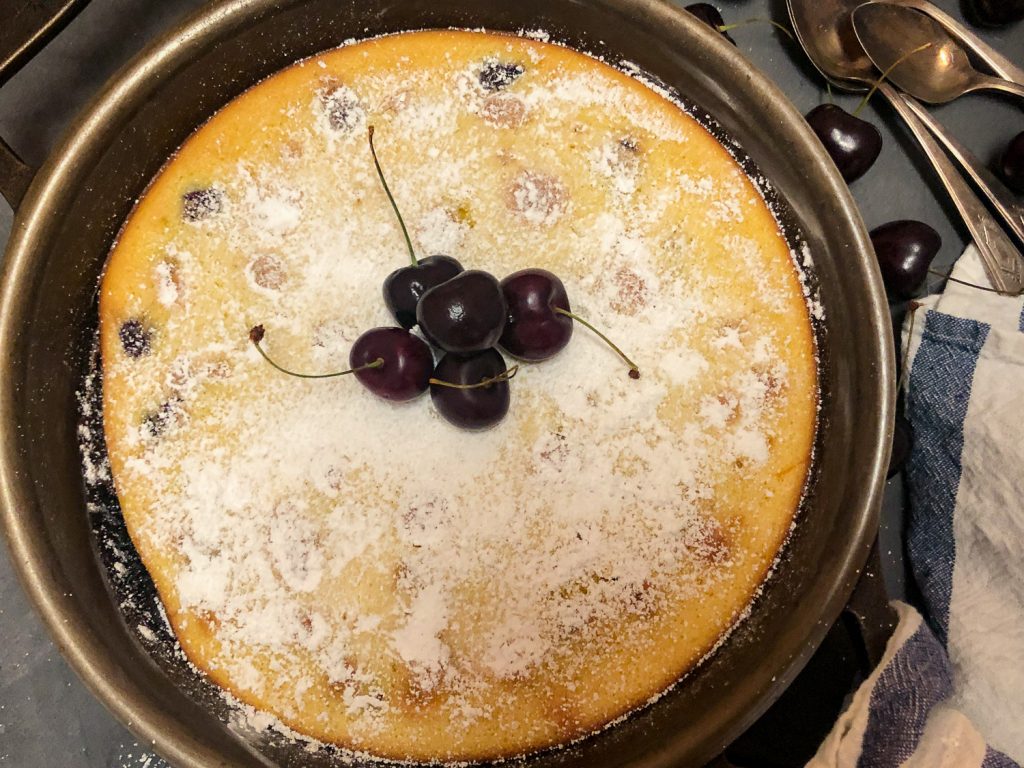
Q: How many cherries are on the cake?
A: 5